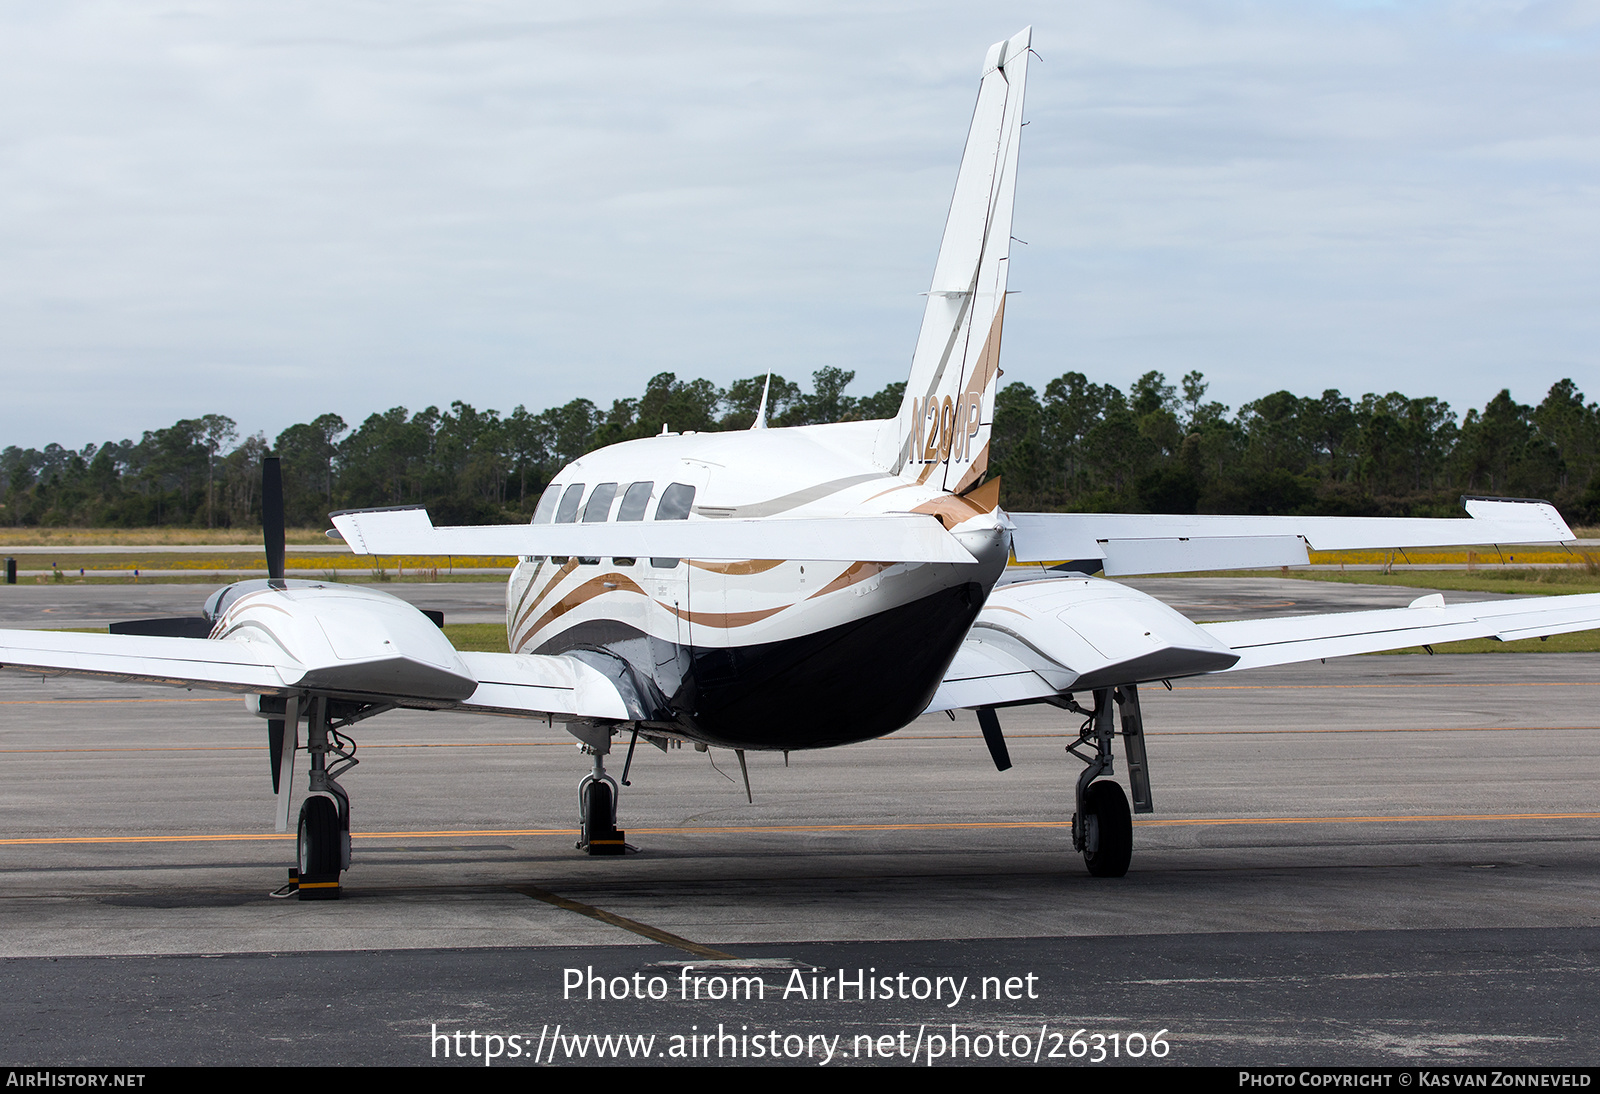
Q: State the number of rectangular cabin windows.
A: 5